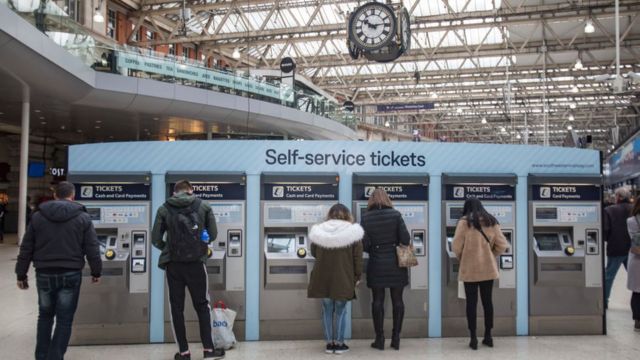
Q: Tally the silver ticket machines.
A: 6